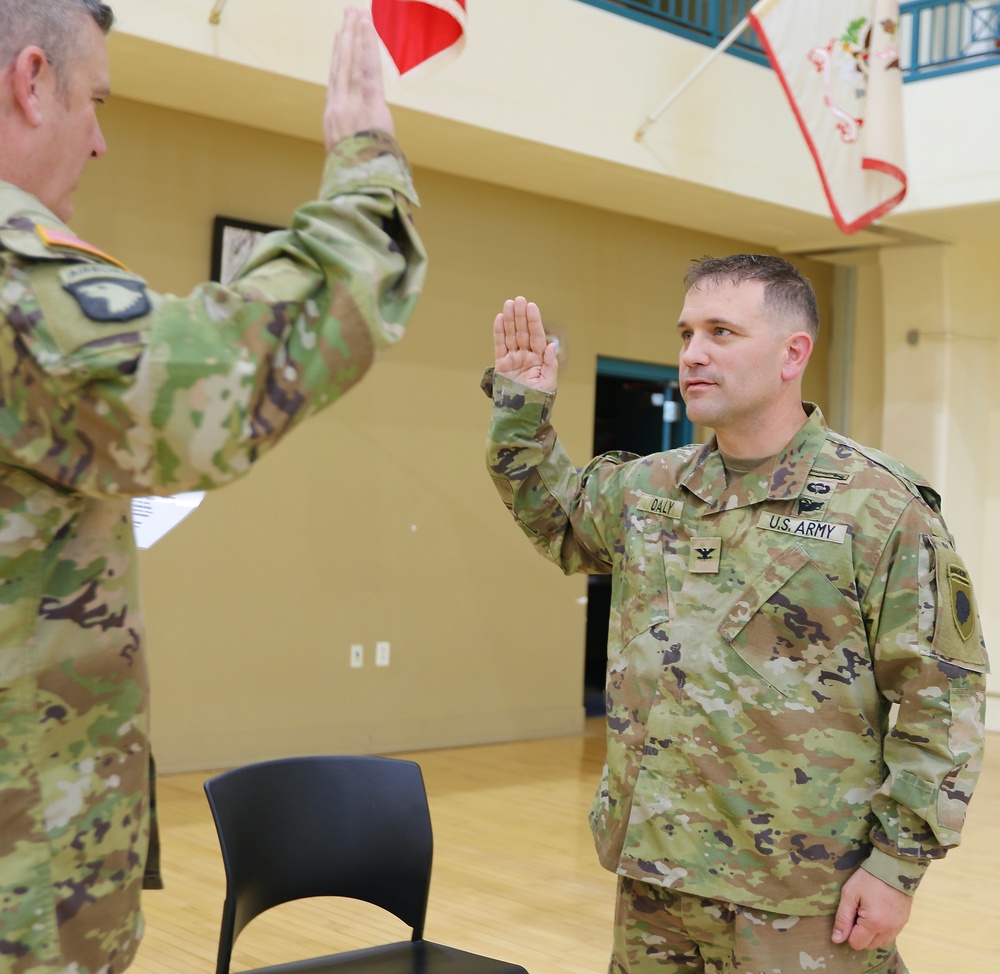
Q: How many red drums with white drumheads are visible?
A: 0